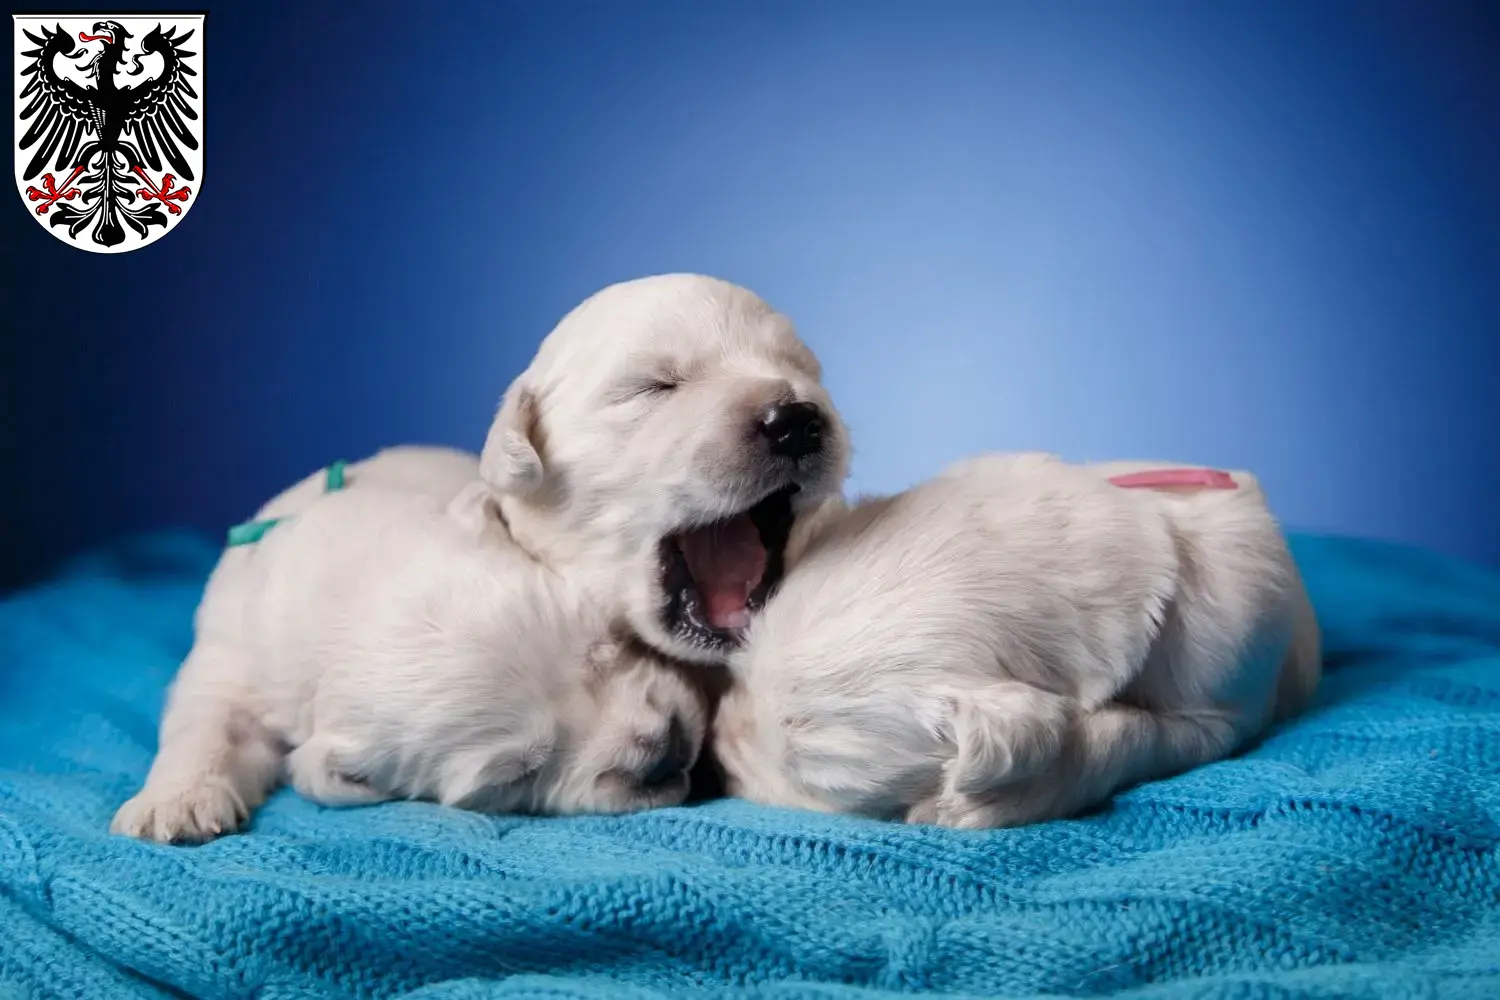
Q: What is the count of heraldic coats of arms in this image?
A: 1